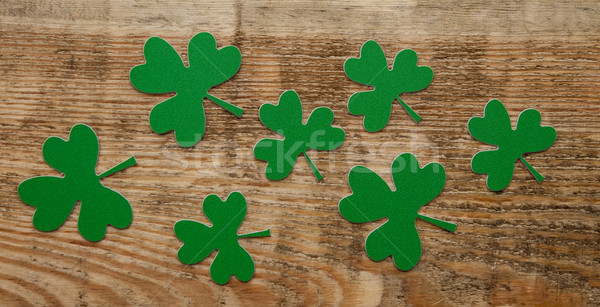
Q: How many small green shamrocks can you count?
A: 4